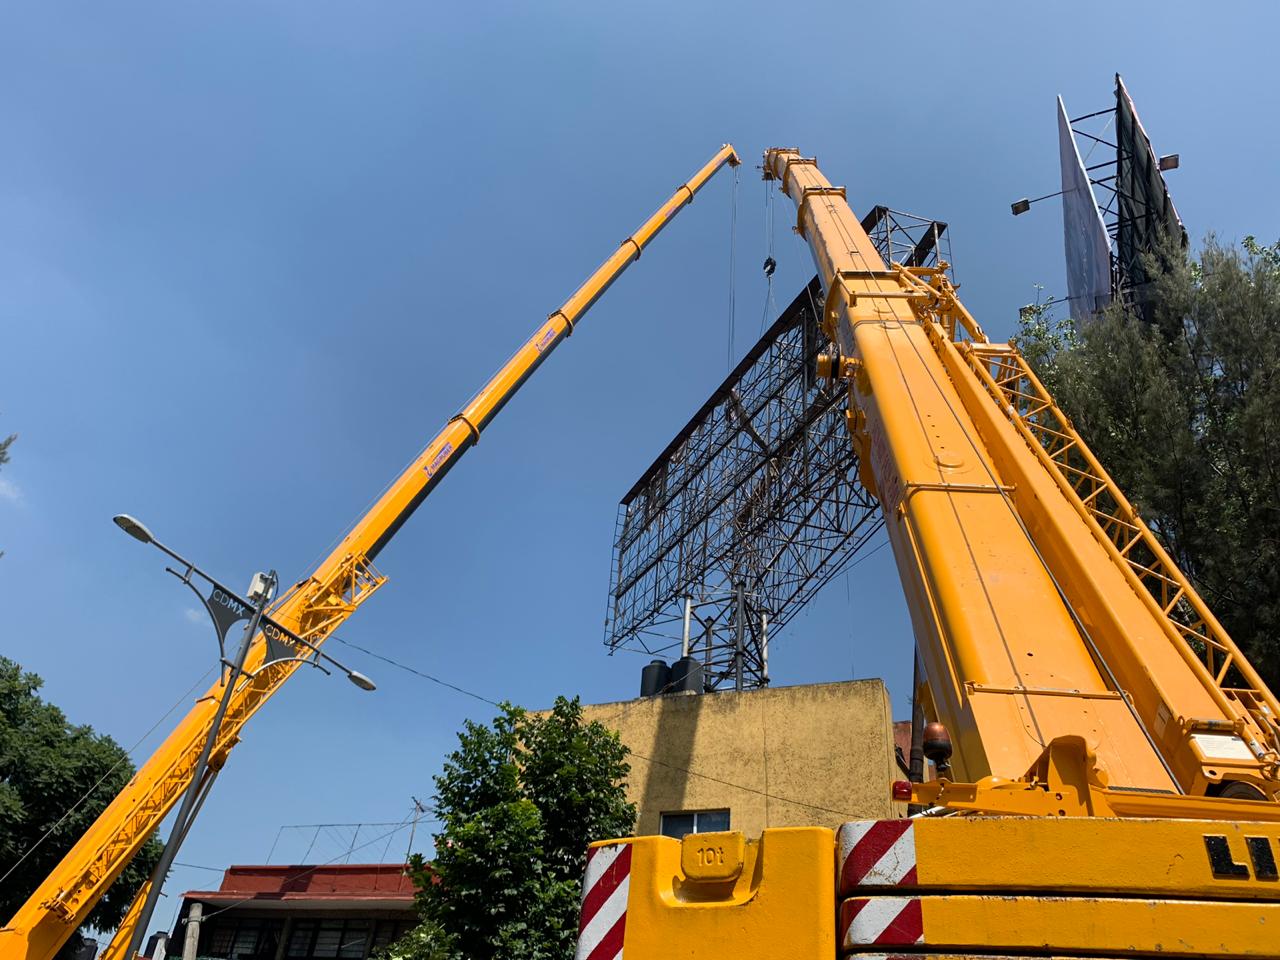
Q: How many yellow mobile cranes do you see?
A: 2